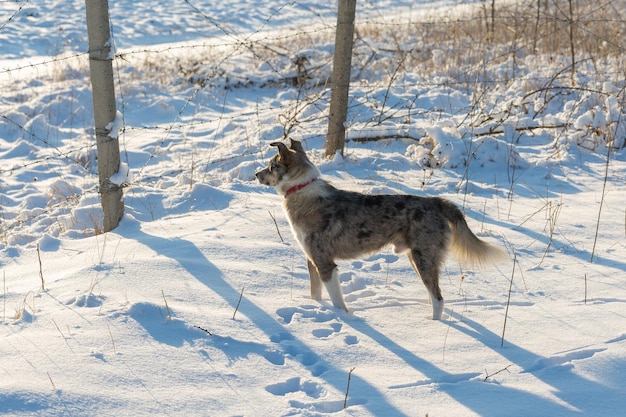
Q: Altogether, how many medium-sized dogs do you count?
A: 1